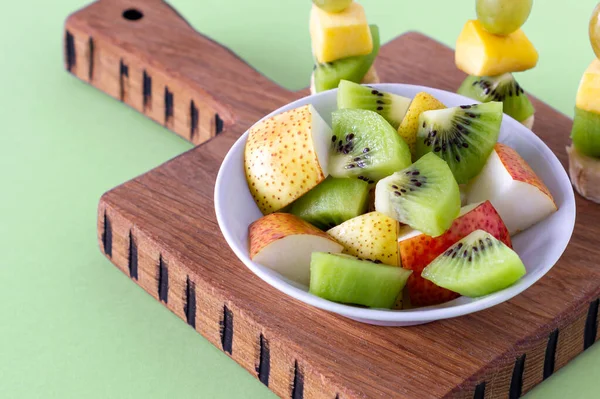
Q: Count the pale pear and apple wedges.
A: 6